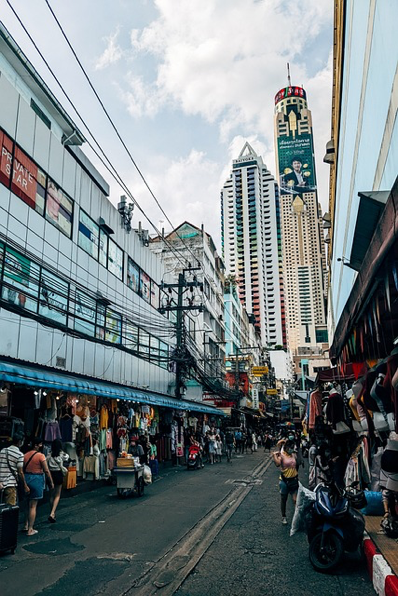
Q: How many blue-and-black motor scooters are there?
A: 1